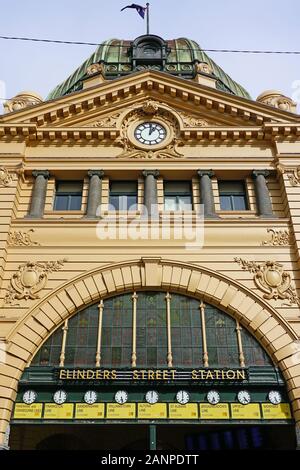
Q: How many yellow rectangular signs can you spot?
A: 9